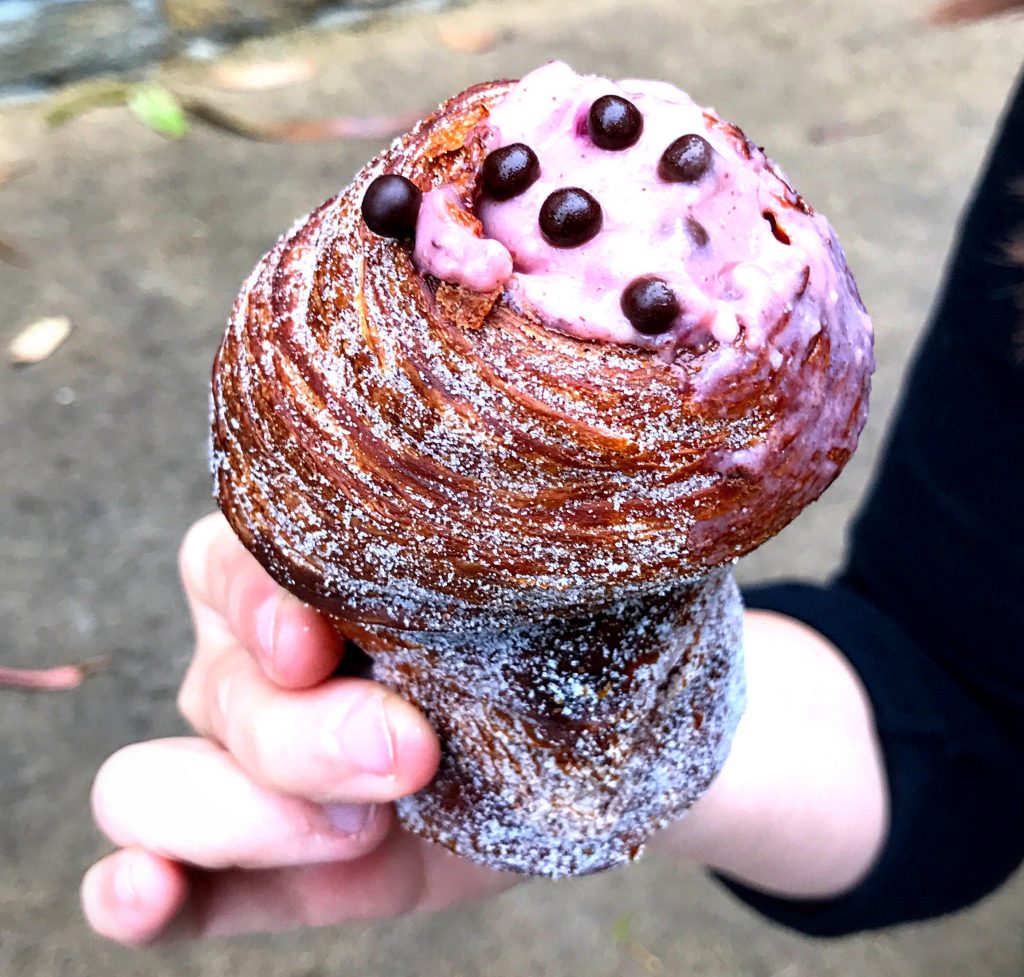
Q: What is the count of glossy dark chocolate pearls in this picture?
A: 6